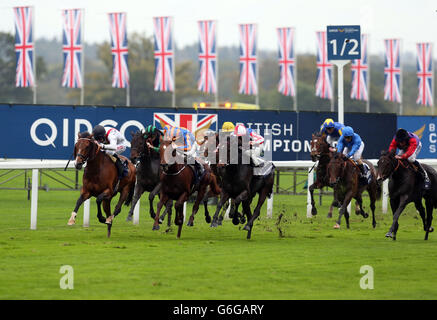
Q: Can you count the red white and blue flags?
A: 11